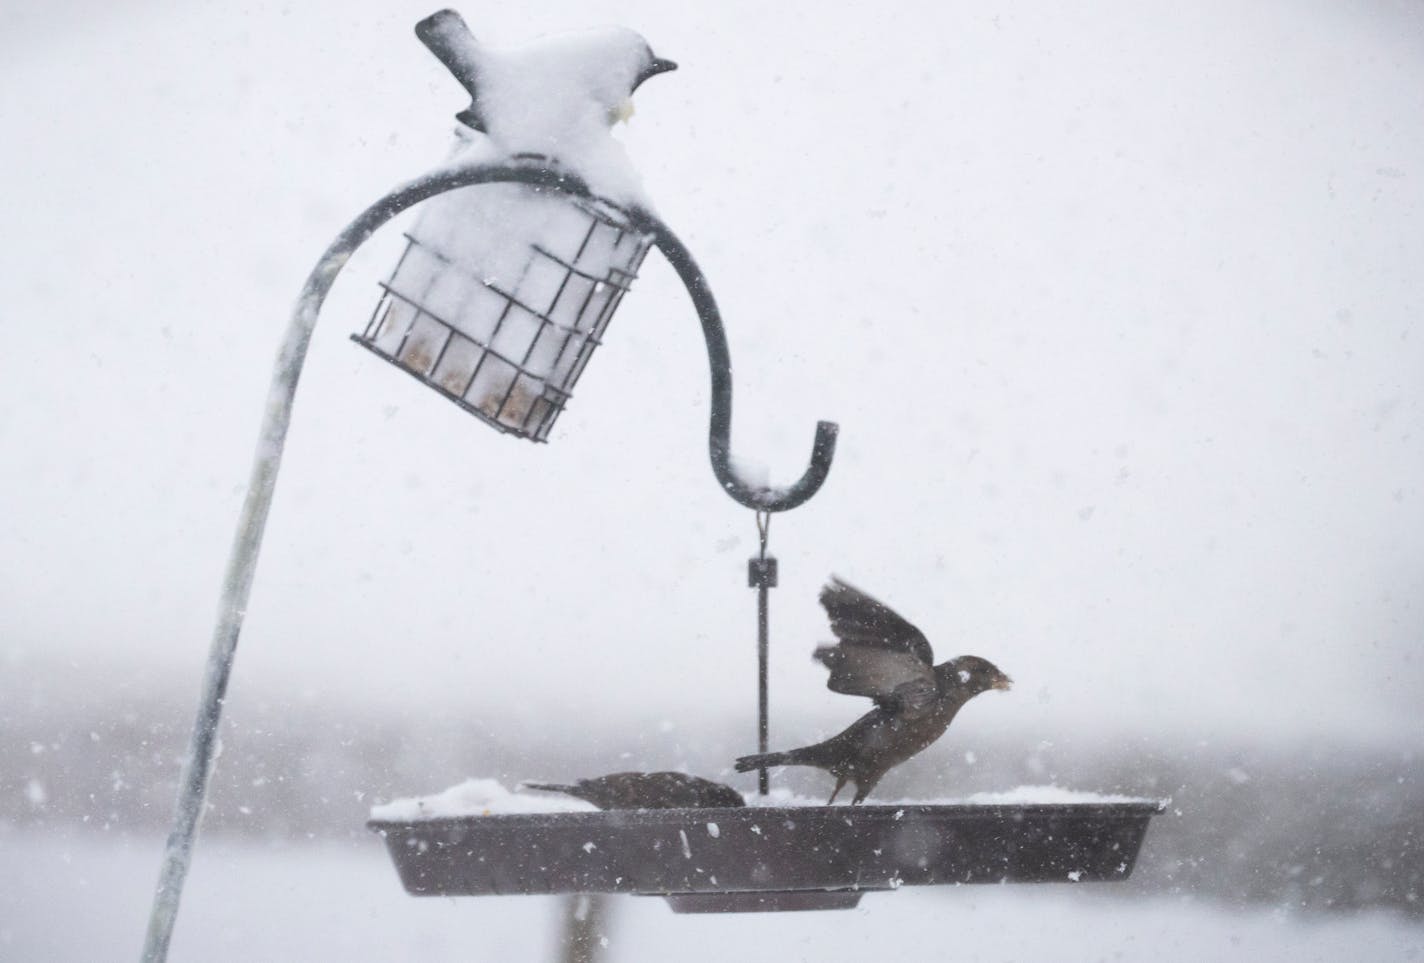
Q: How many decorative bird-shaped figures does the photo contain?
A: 1